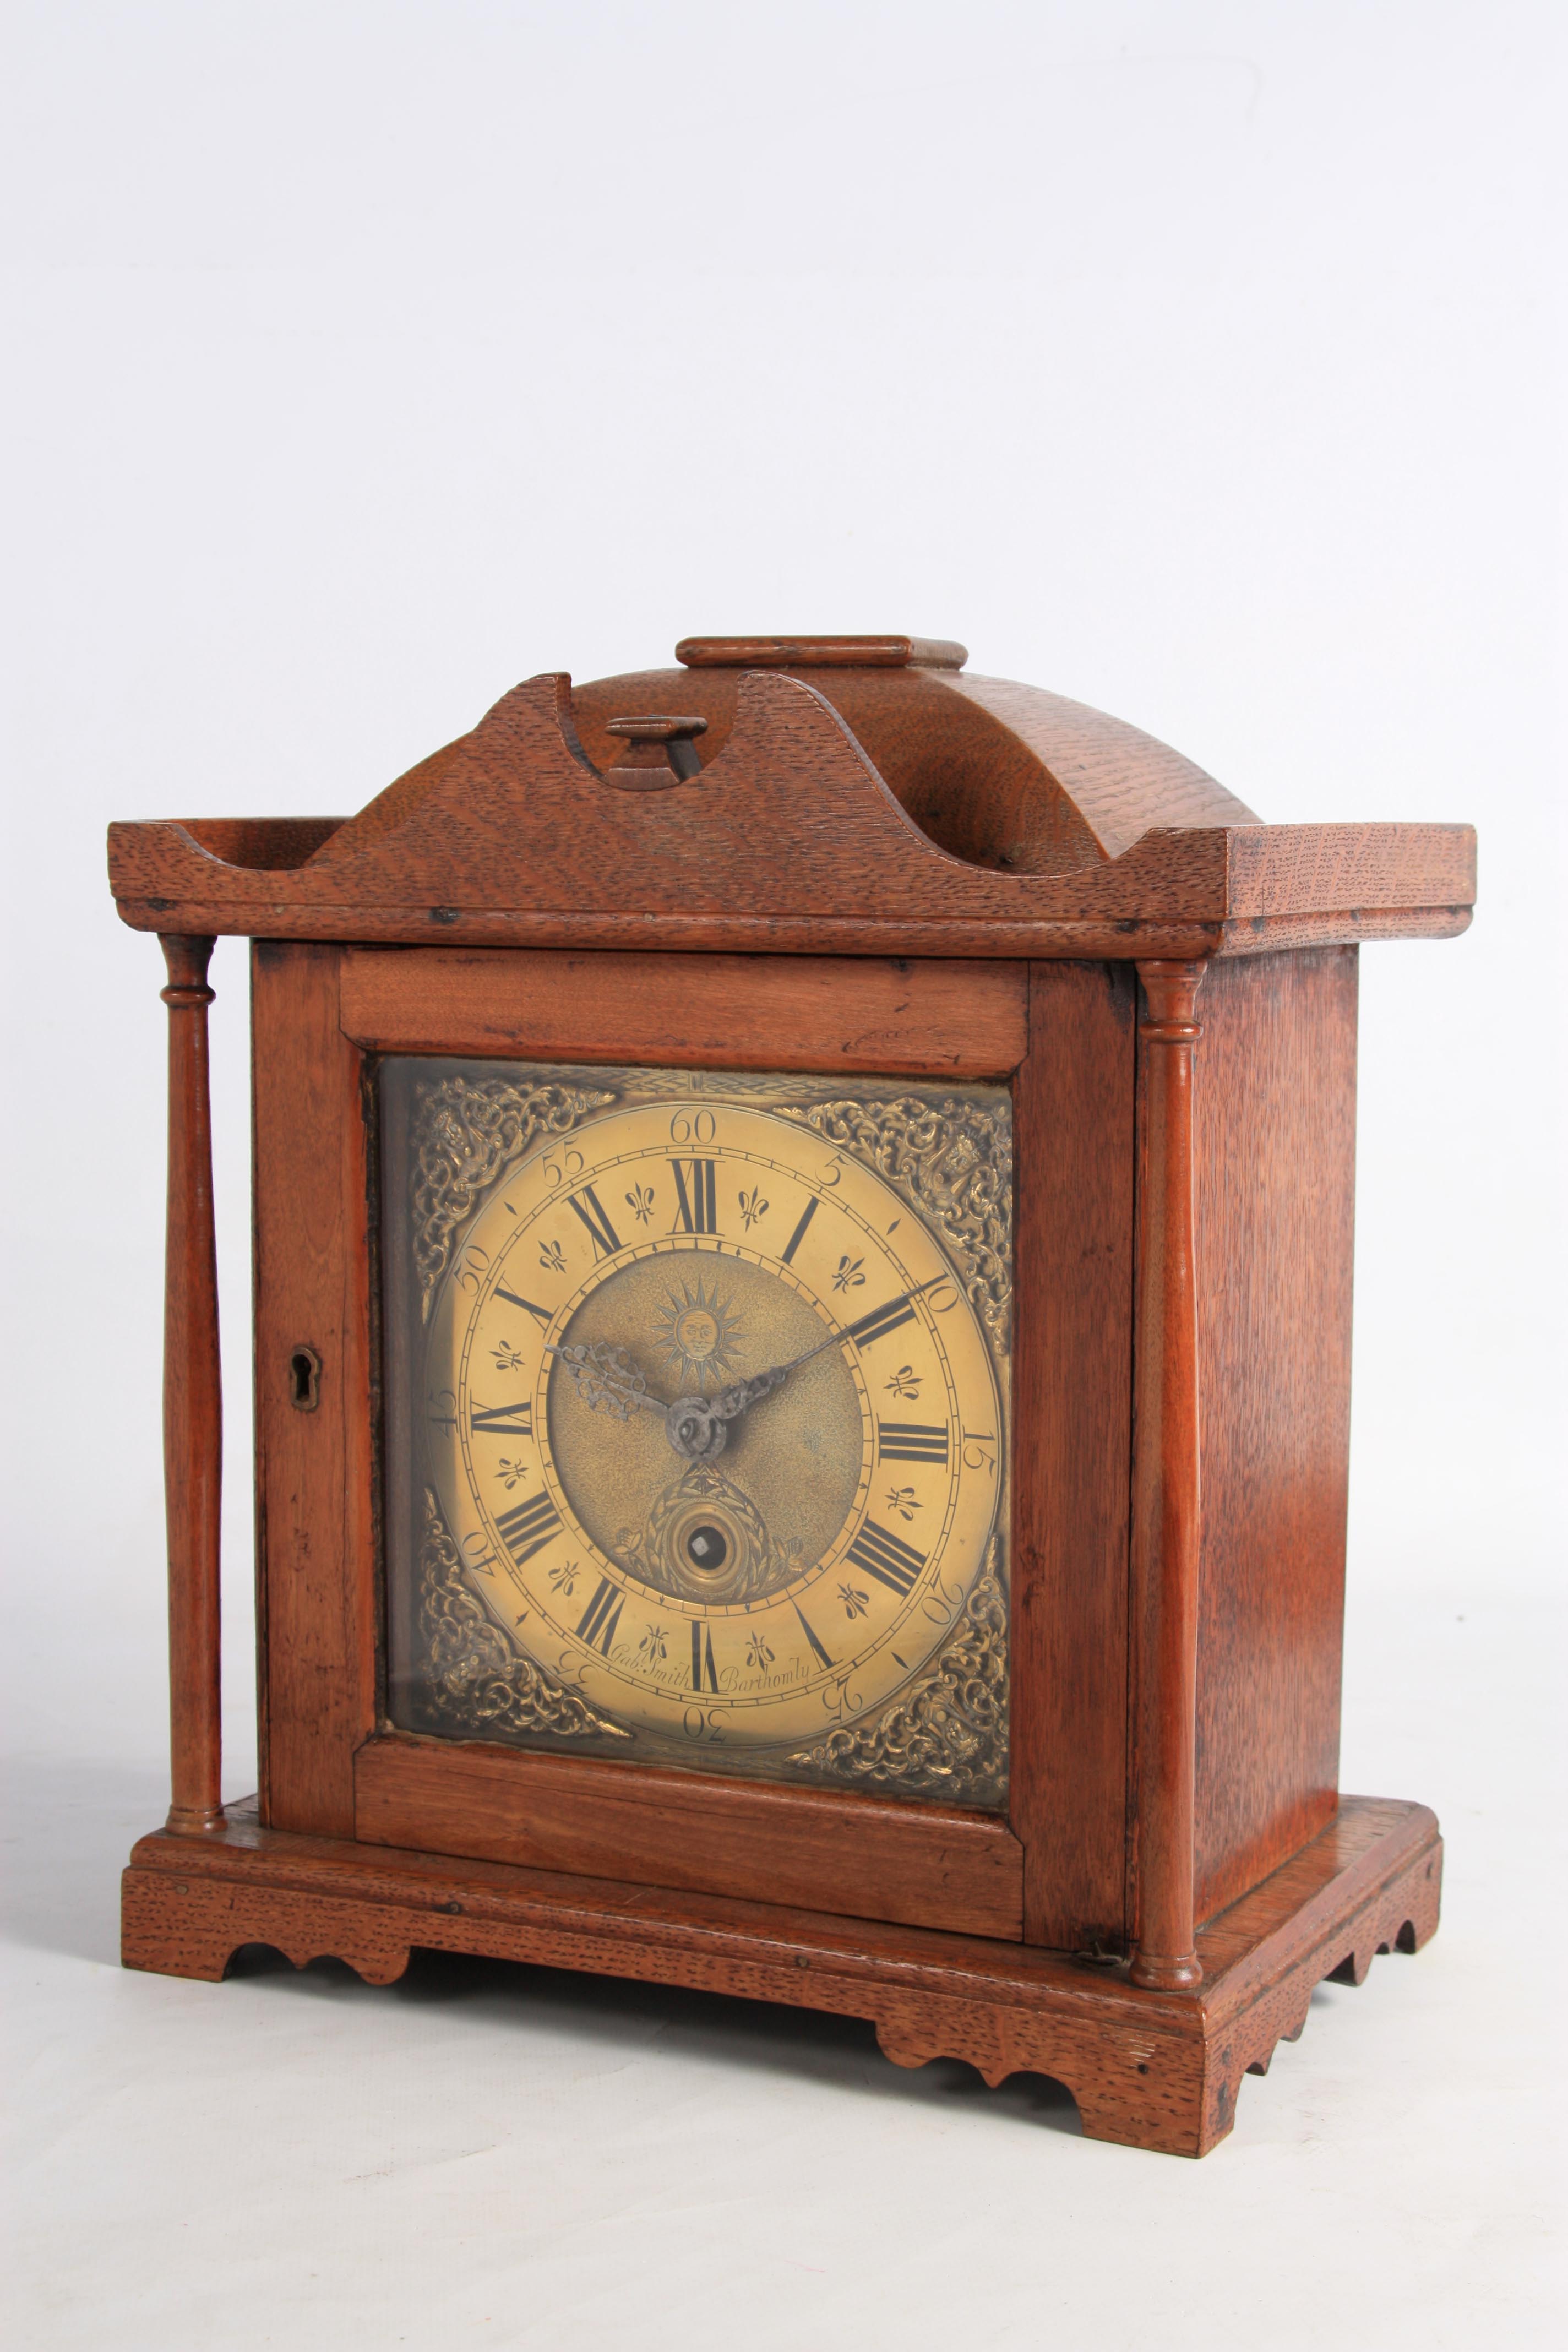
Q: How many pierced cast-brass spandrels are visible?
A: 4